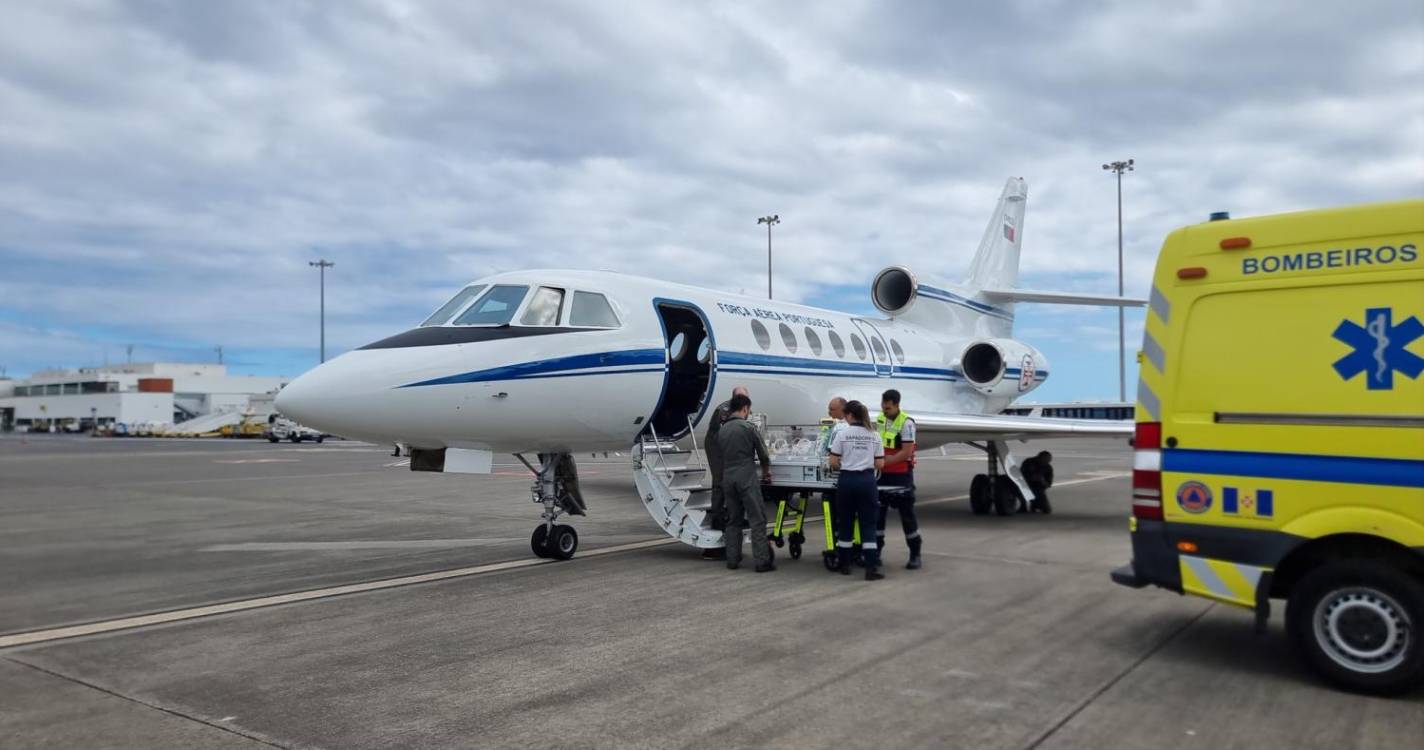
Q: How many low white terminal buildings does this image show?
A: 1